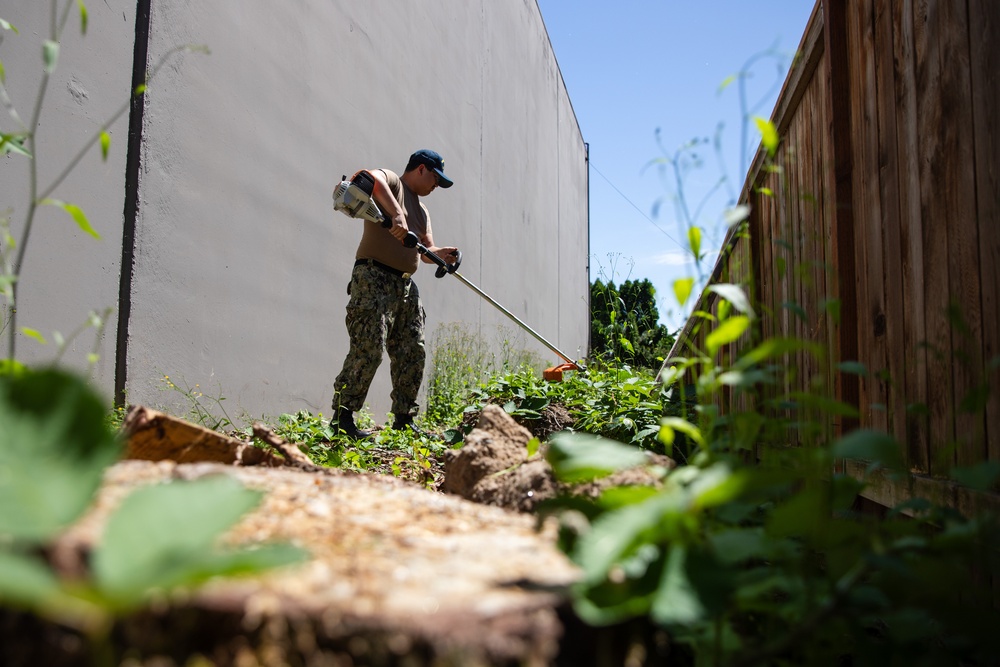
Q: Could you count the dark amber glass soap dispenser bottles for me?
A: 0